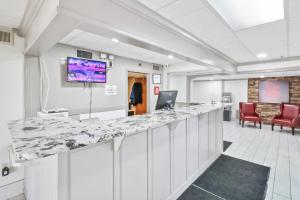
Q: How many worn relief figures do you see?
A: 0